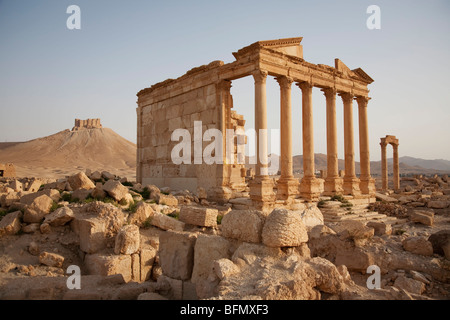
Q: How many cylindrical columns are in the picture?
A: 8